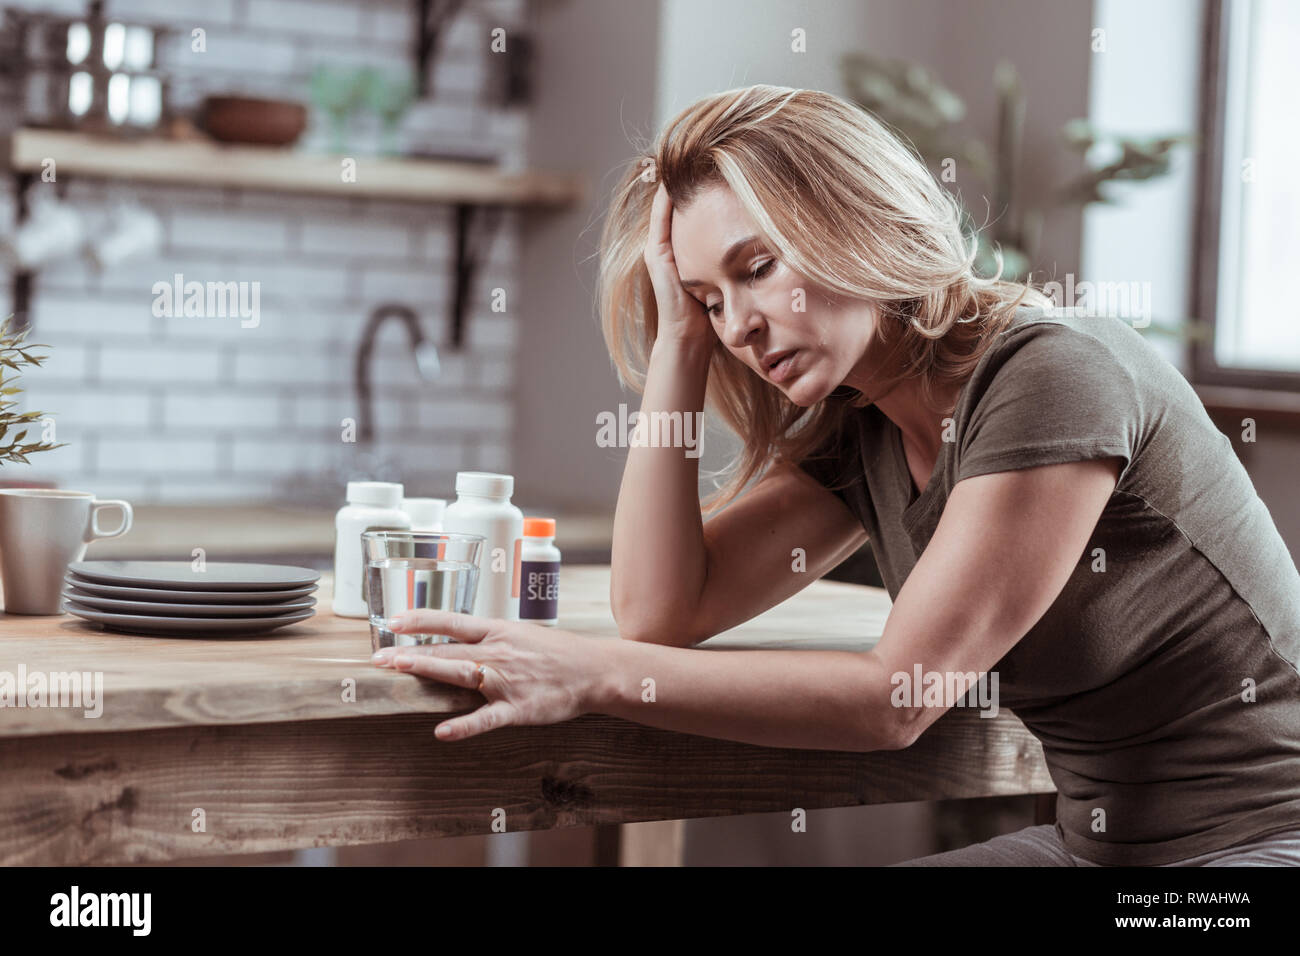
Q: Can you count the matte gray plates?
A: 4